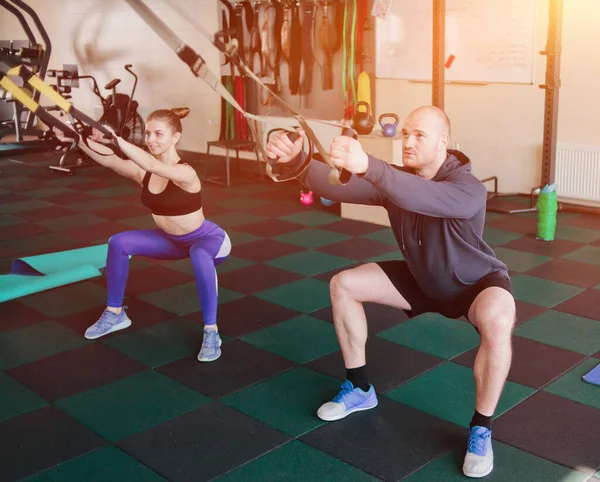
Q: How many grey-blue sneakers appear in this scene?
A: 4